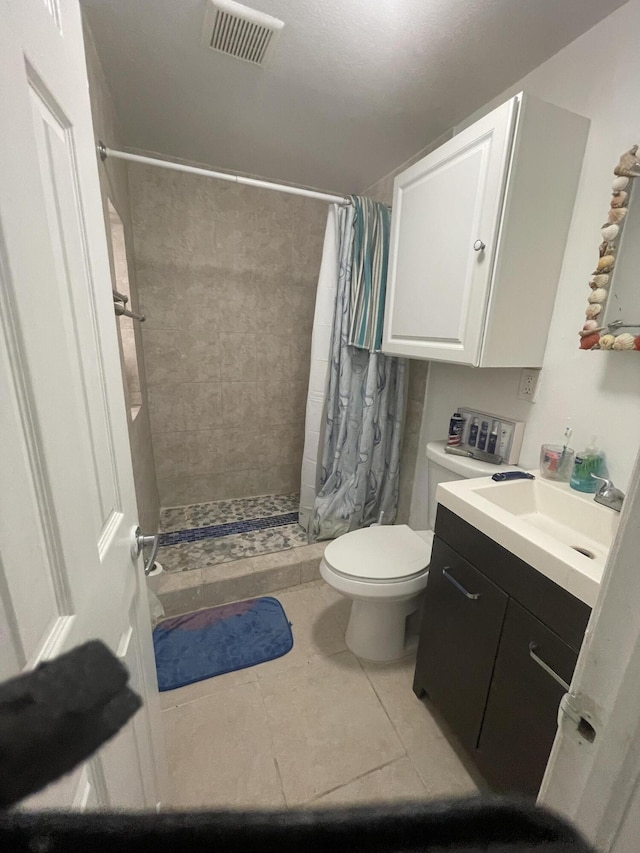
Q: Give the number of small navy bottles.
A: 3